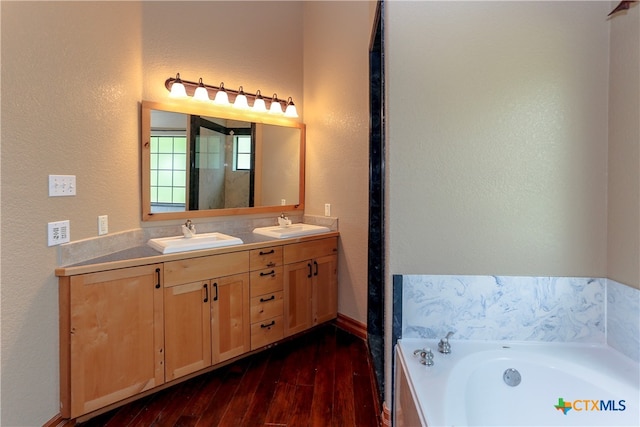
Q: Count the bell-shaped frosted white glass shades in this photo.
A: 7